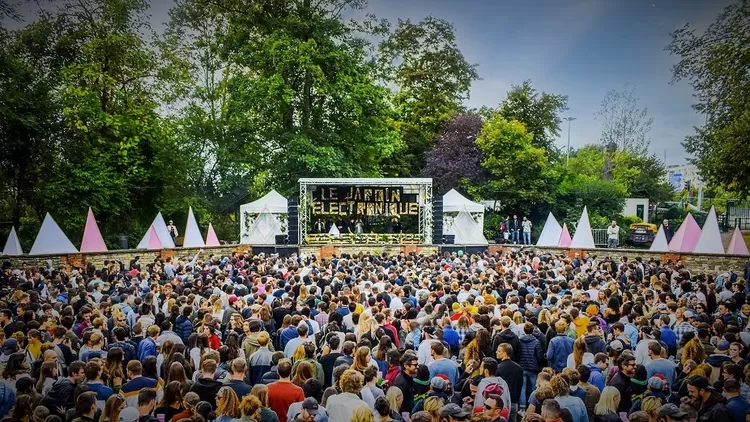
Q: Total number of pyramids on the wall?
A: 14